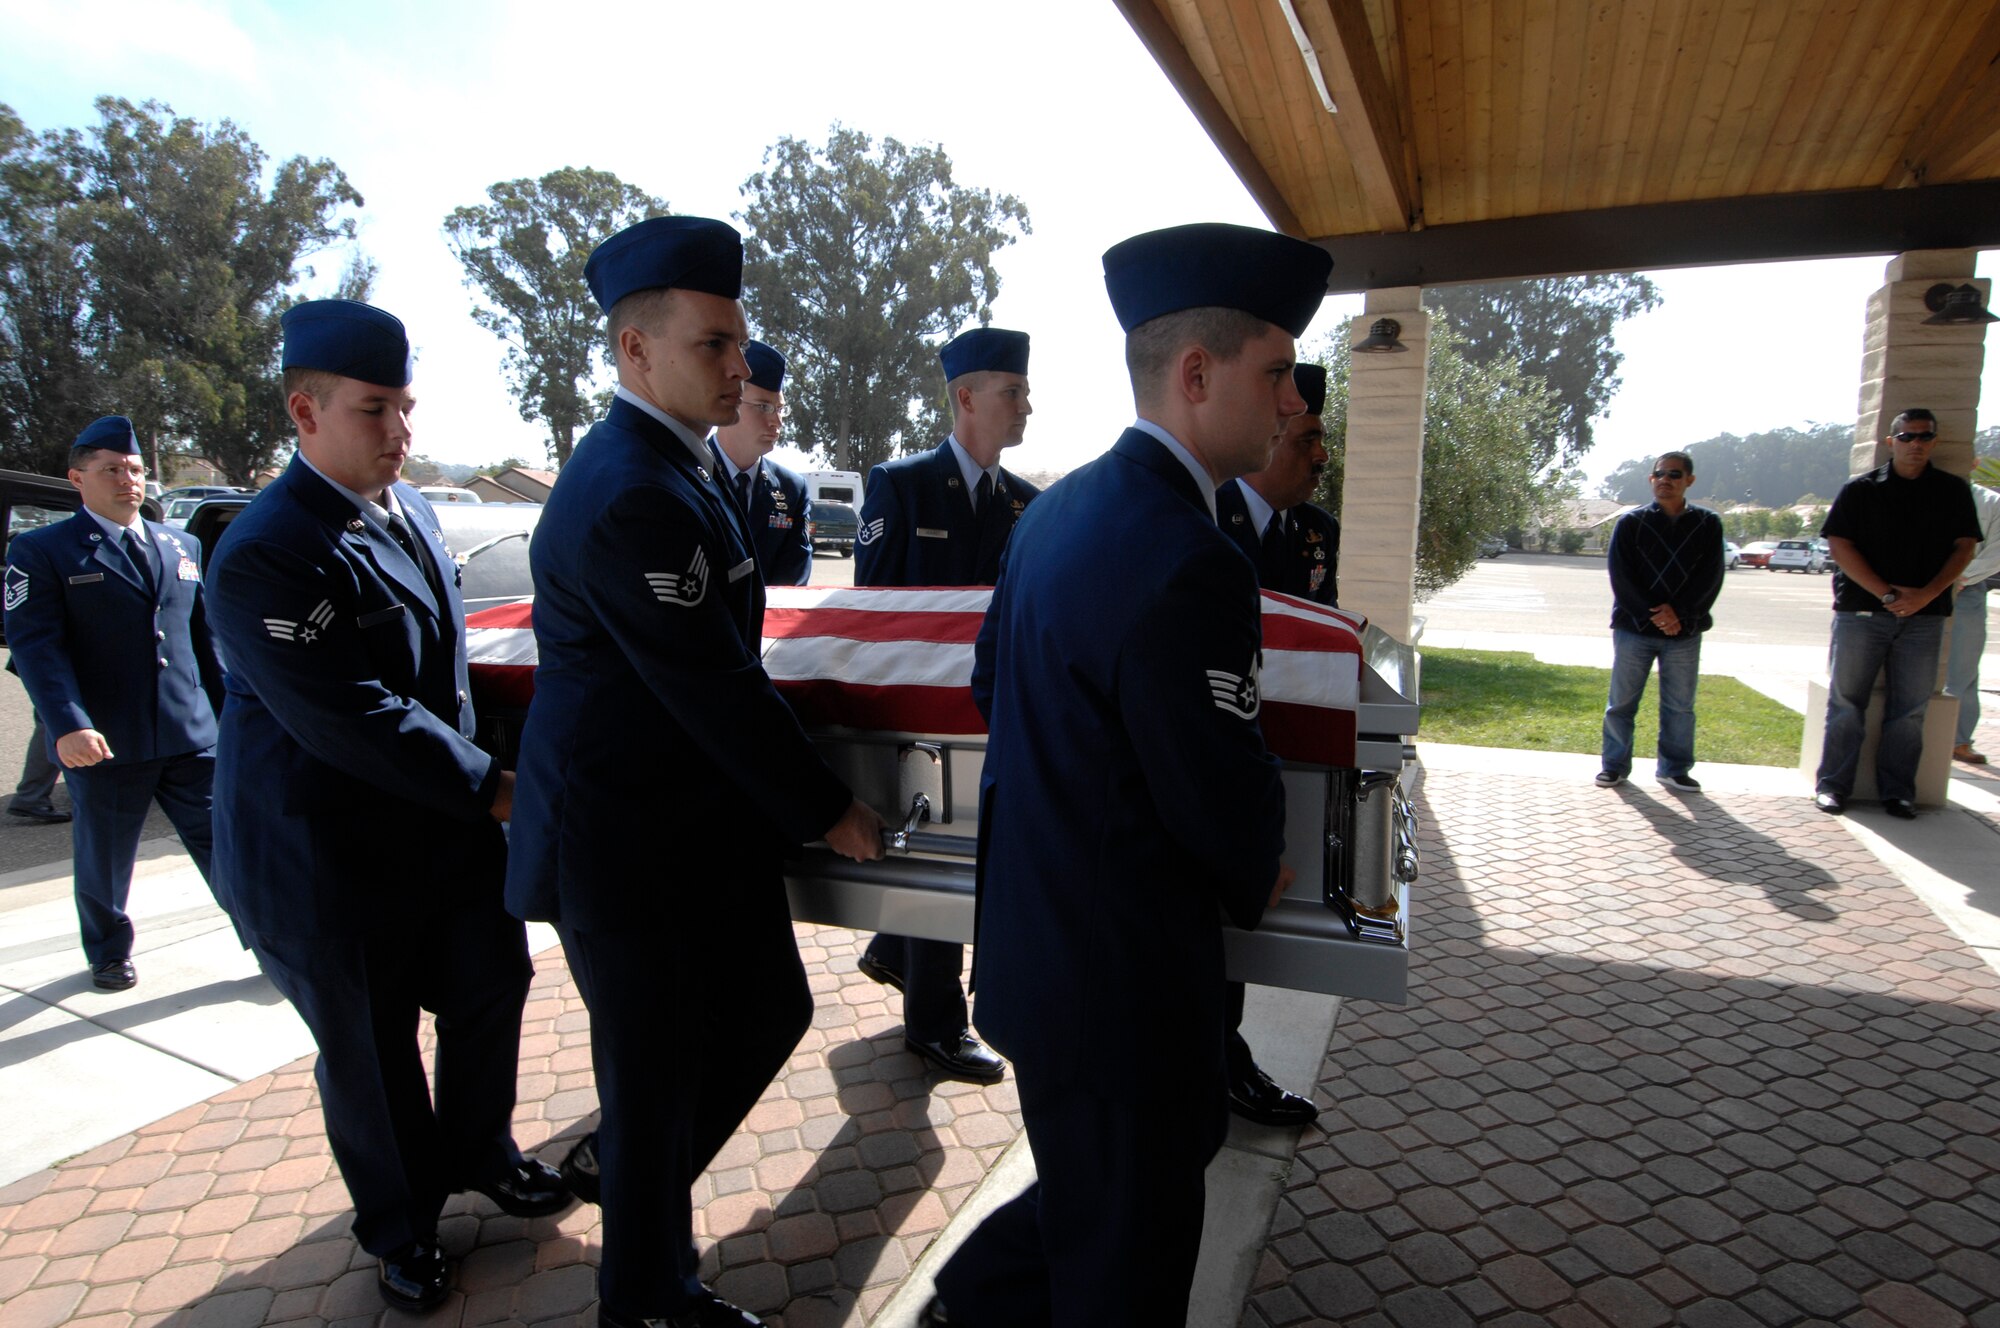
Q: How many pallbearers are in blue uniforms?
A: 6